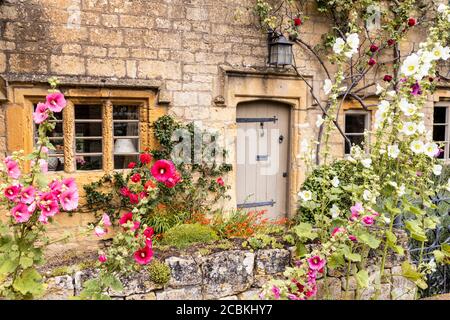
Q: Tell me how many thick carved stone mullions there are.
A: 2